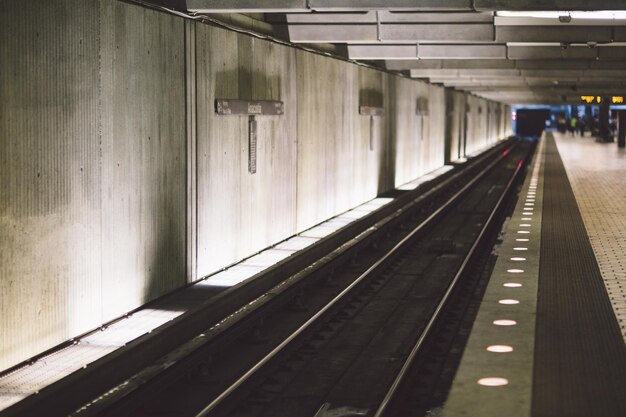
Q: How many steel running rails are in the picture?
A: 2